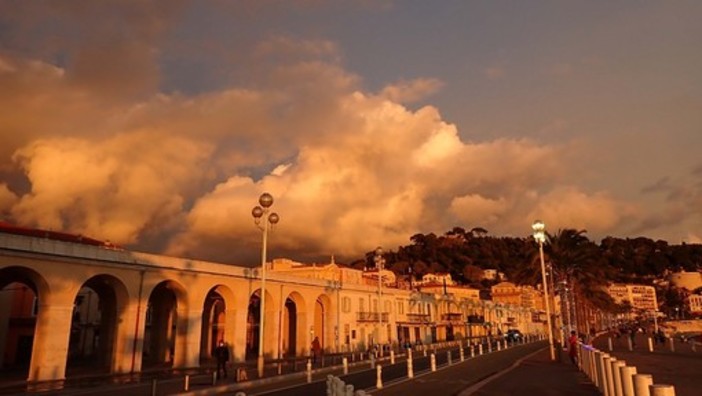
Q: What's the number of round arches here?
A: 7